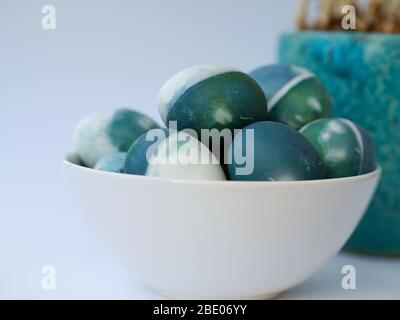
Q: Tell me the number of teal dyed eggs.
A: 7